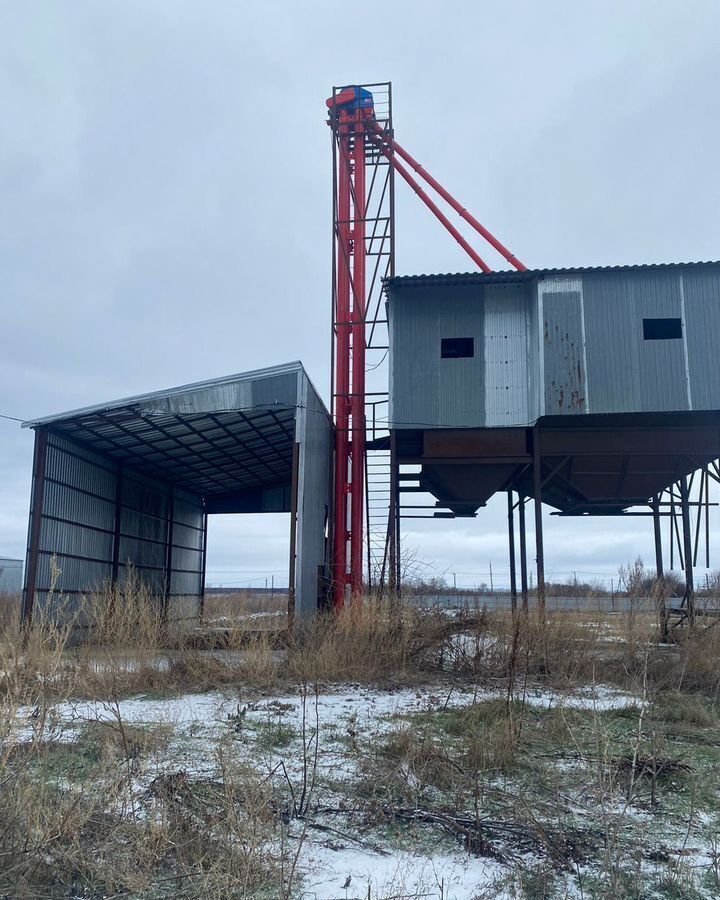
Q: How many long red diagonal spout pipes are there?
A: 2